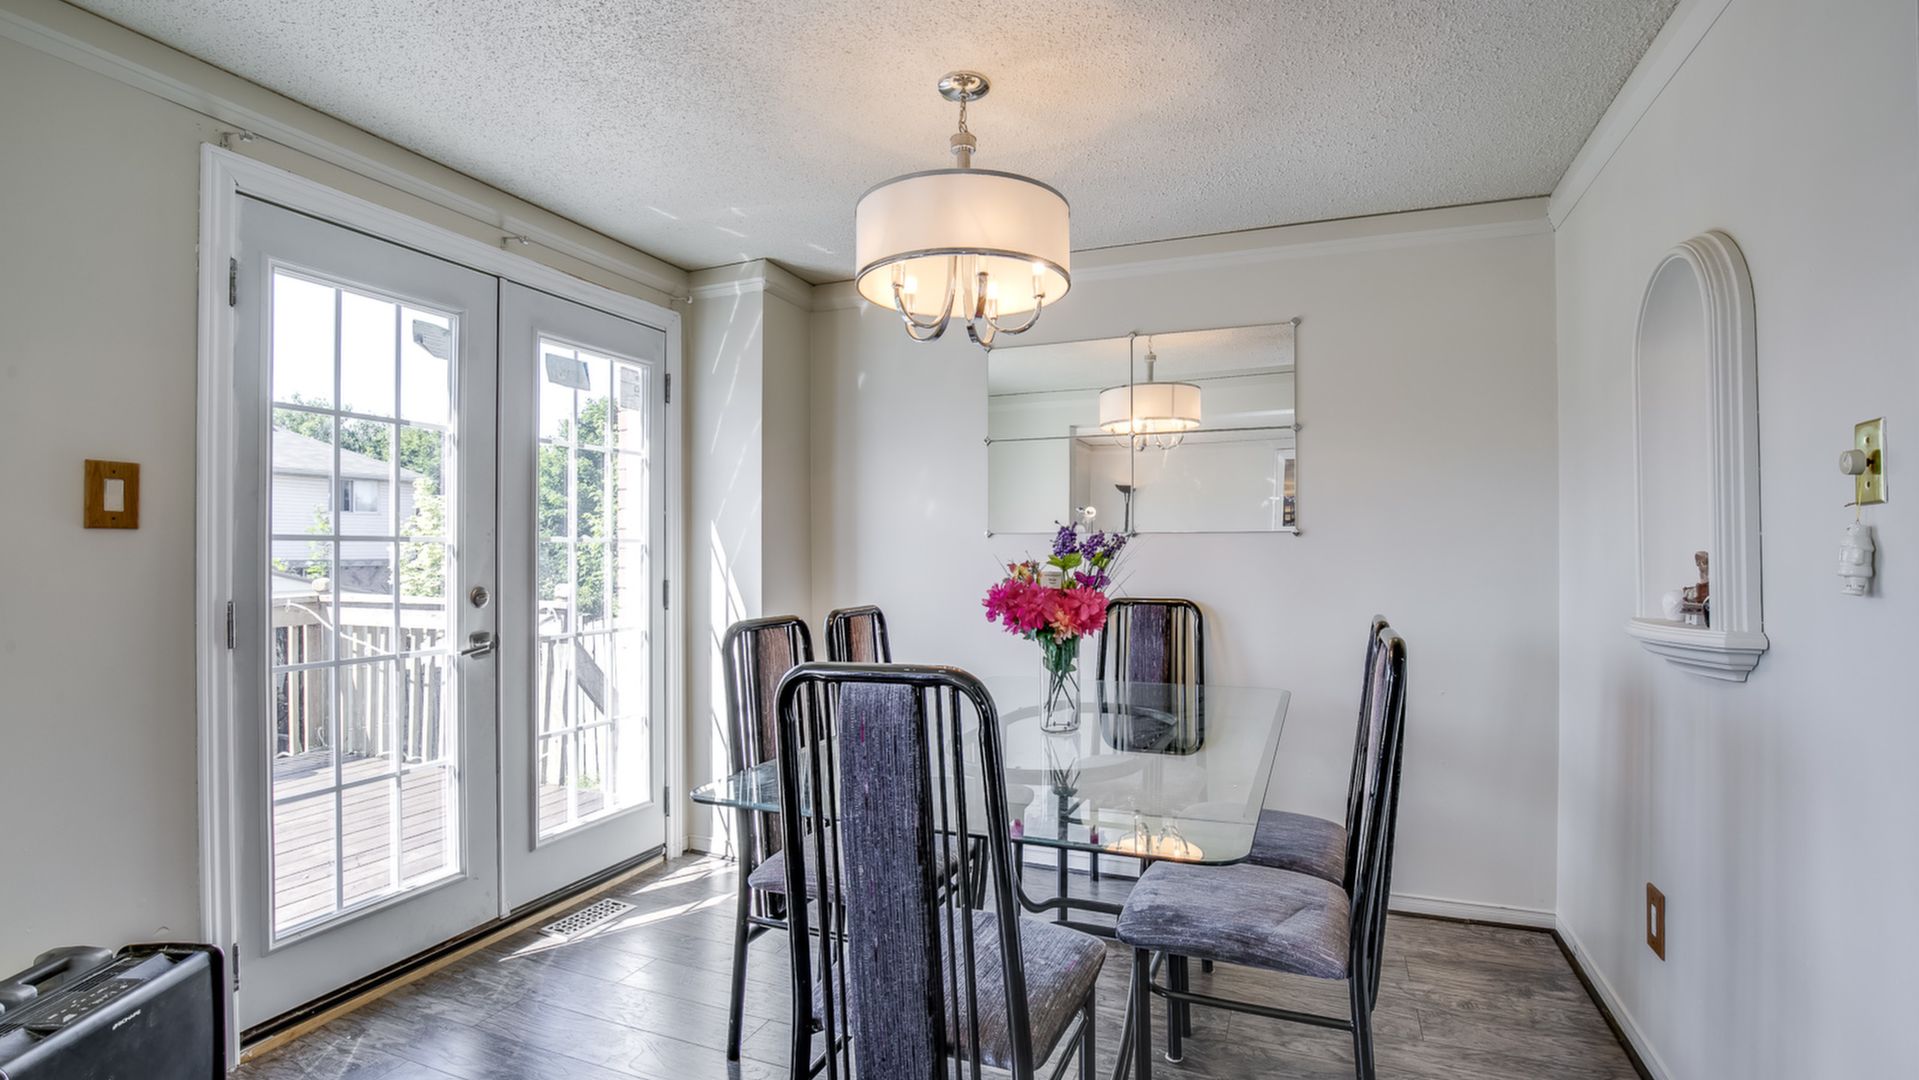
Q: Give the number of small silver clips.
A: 9